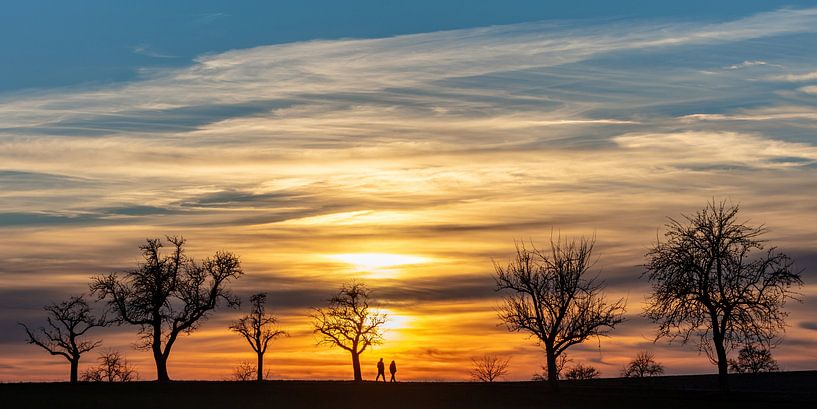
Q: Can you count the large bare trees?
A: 6